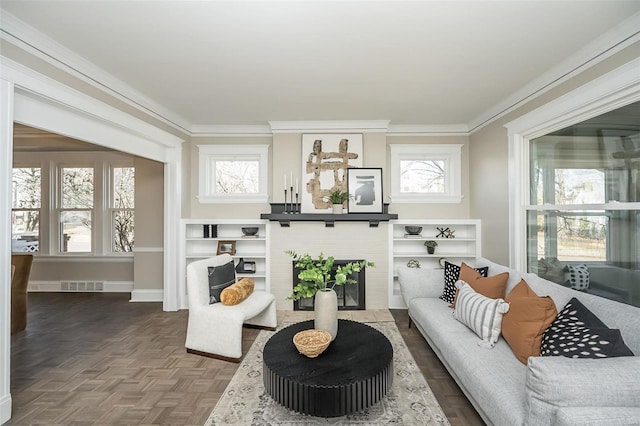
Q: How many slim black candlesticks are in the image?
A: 3